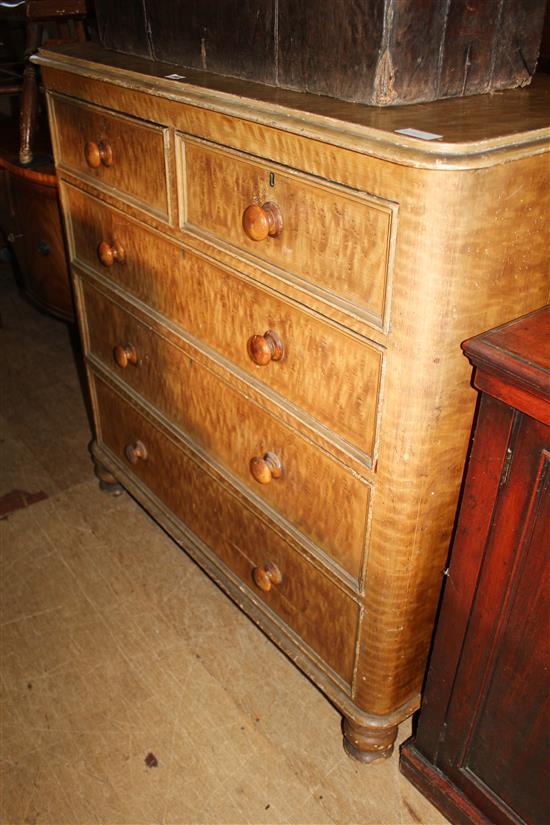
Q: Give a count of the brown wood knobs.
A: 8